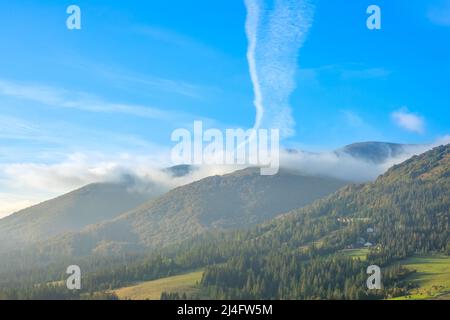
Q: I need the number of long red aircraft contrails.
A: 0